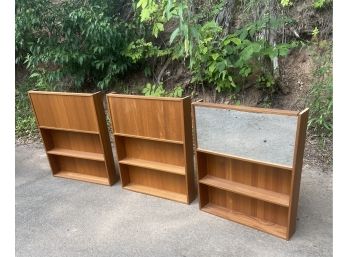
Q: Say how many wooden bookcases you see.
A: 3